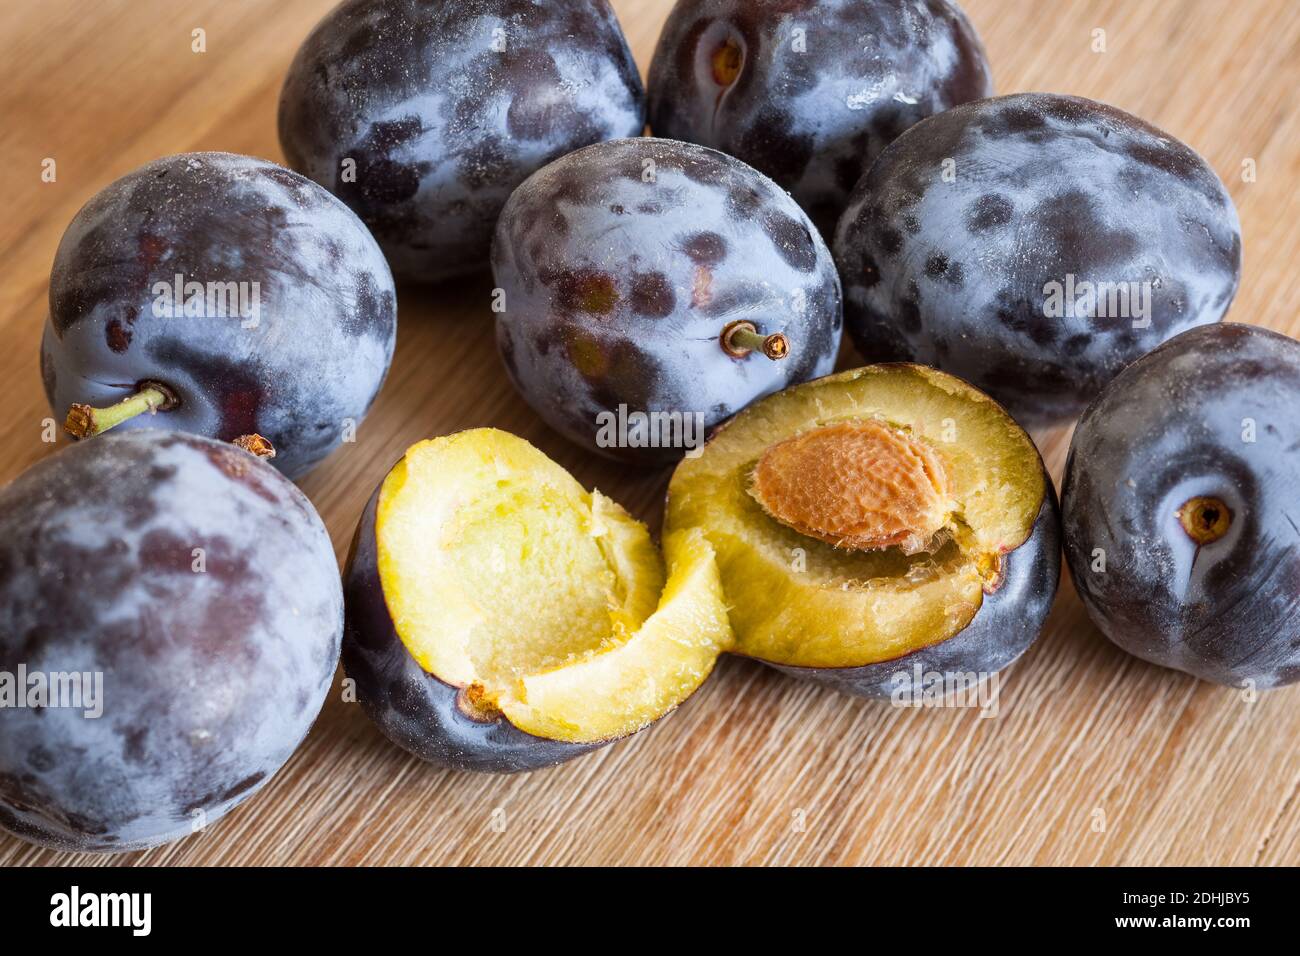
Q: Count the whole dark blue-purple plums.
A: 7